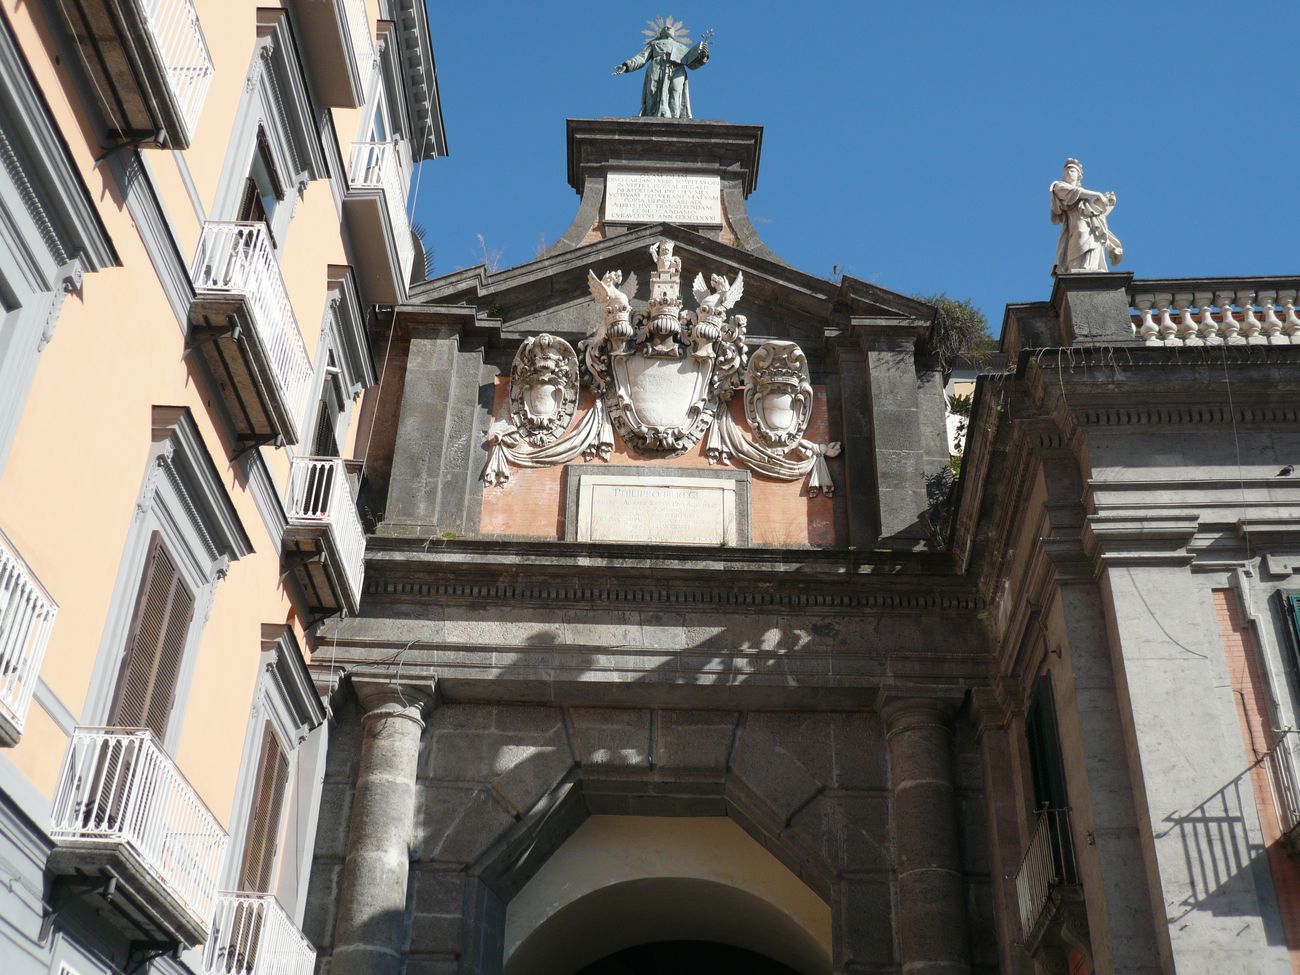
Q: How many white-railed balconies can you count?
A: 8